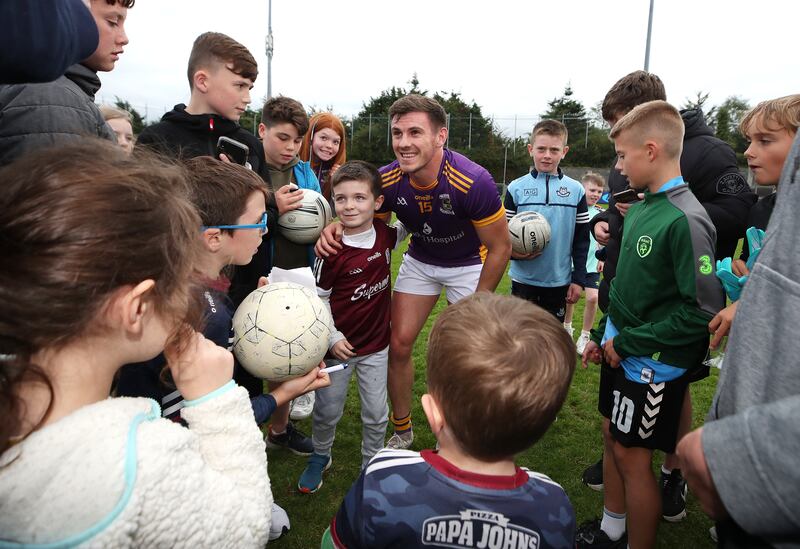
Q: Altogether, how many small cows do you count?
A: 0